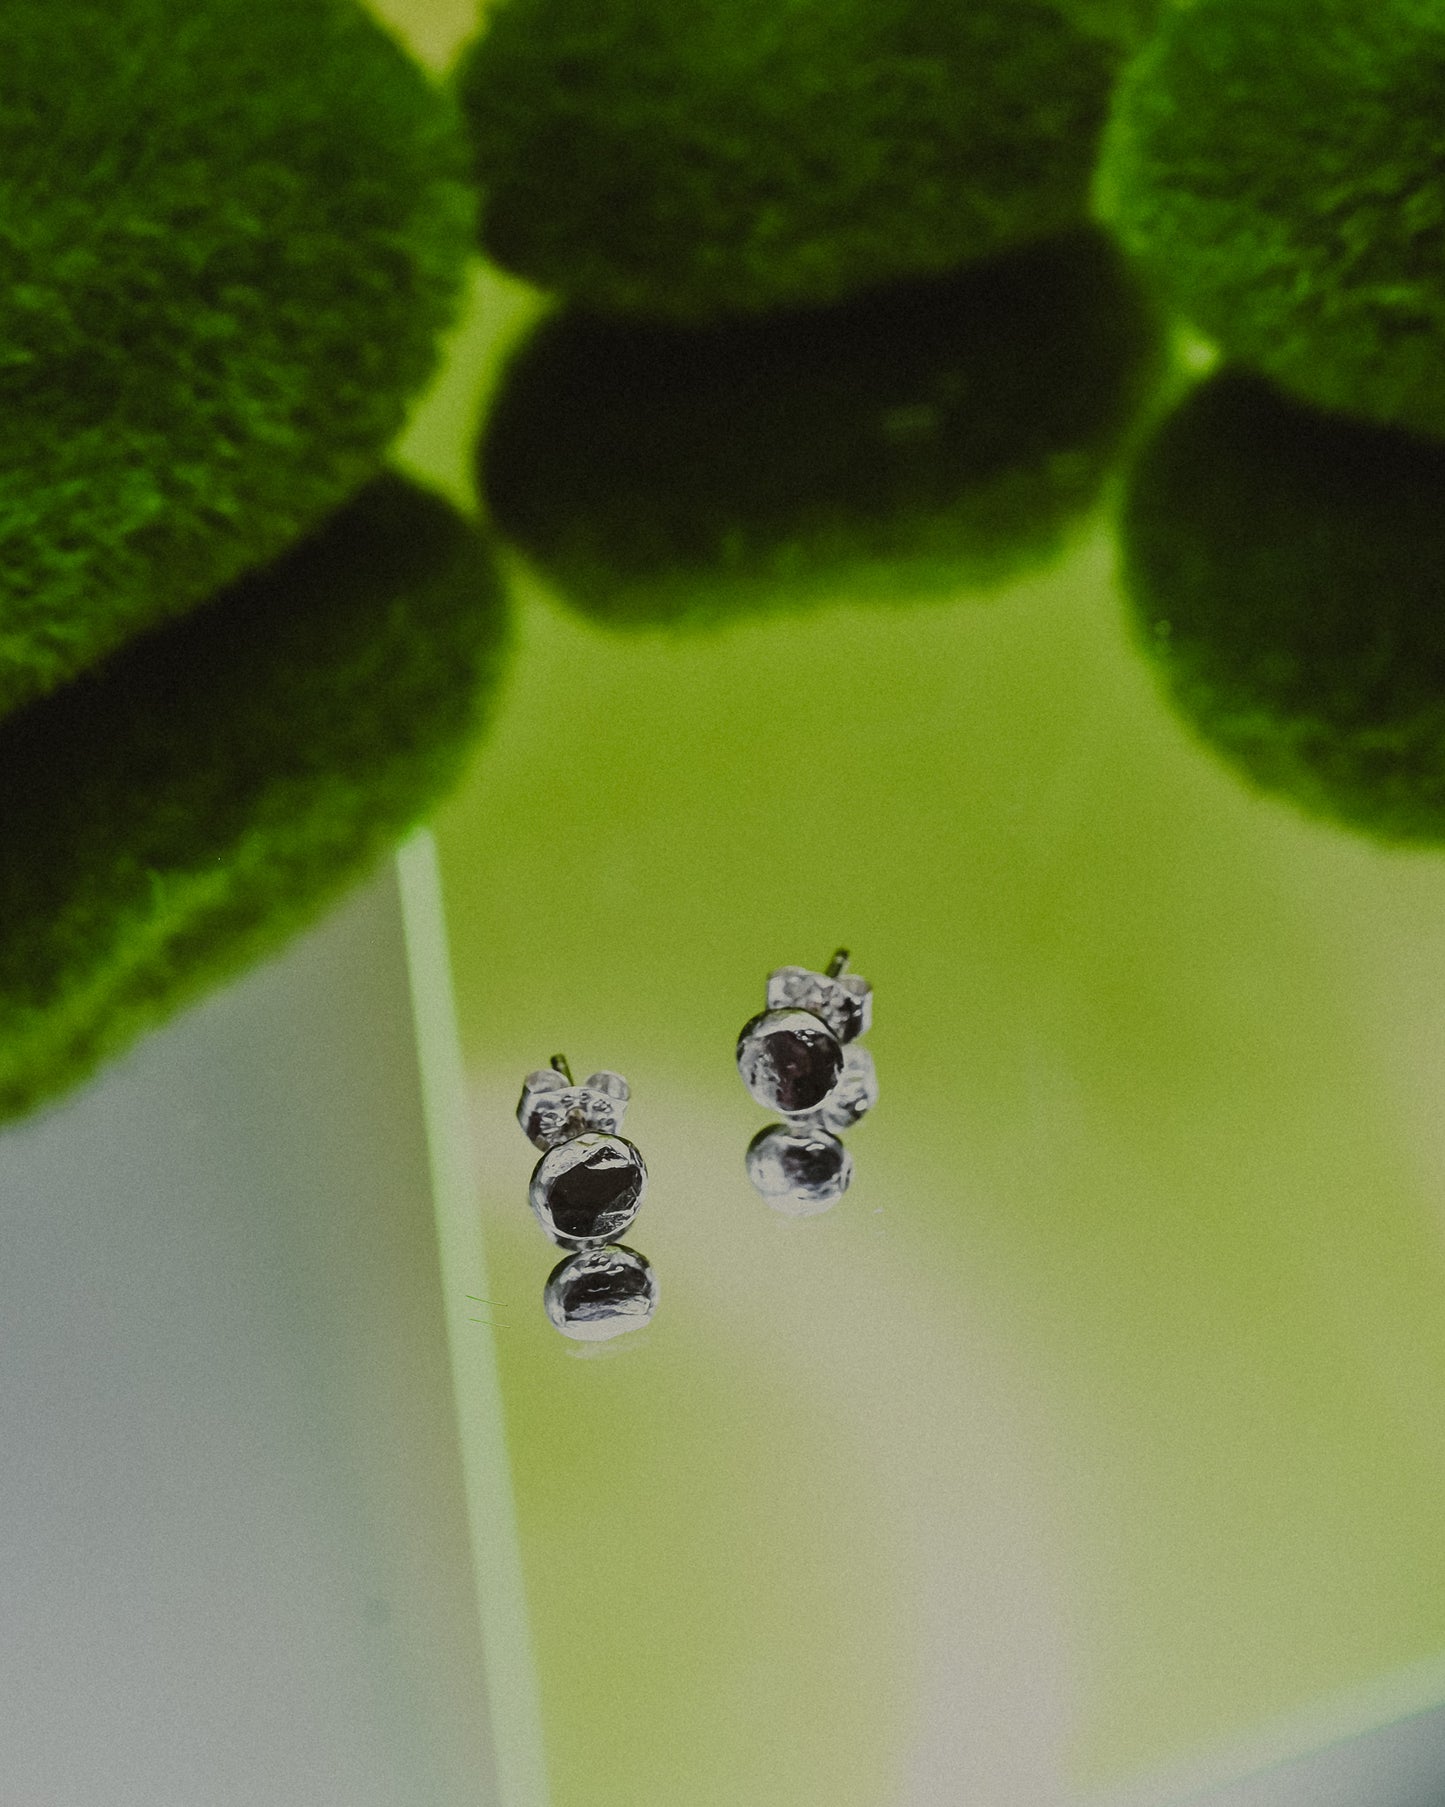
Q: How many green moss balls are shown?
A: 3